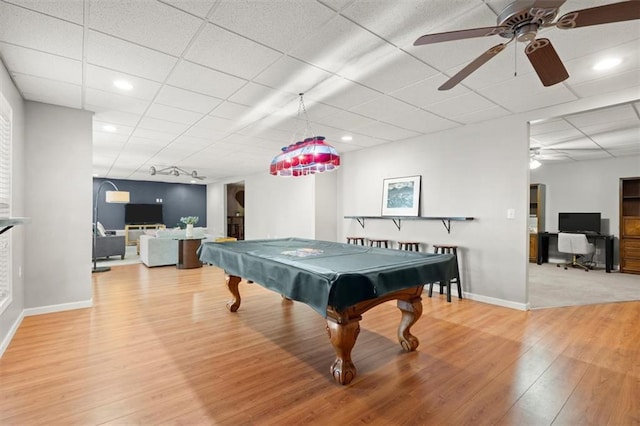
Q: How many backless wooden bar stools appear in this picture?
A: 4